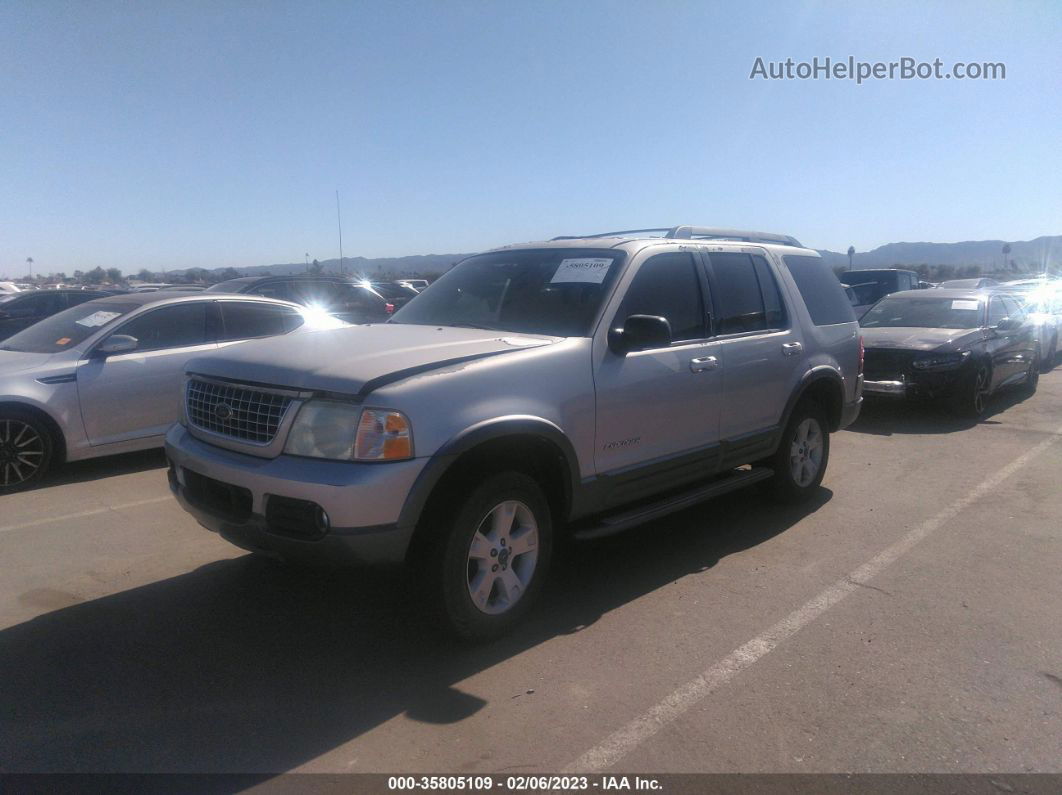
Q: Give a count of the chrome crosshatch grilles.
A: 1